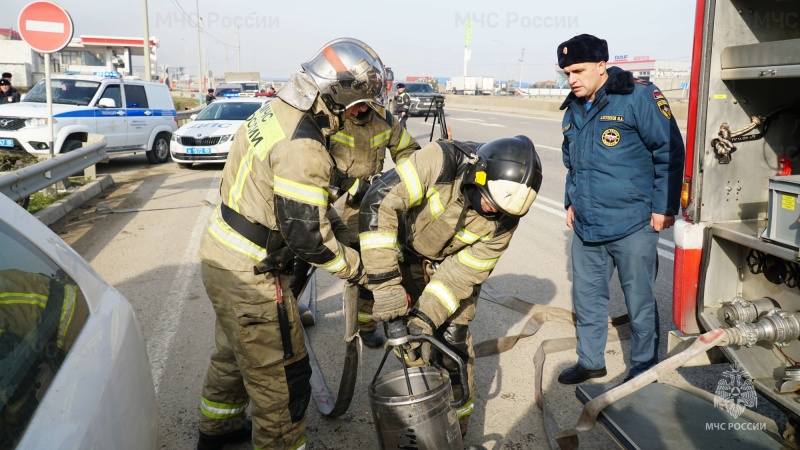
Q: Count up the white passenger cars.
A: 3